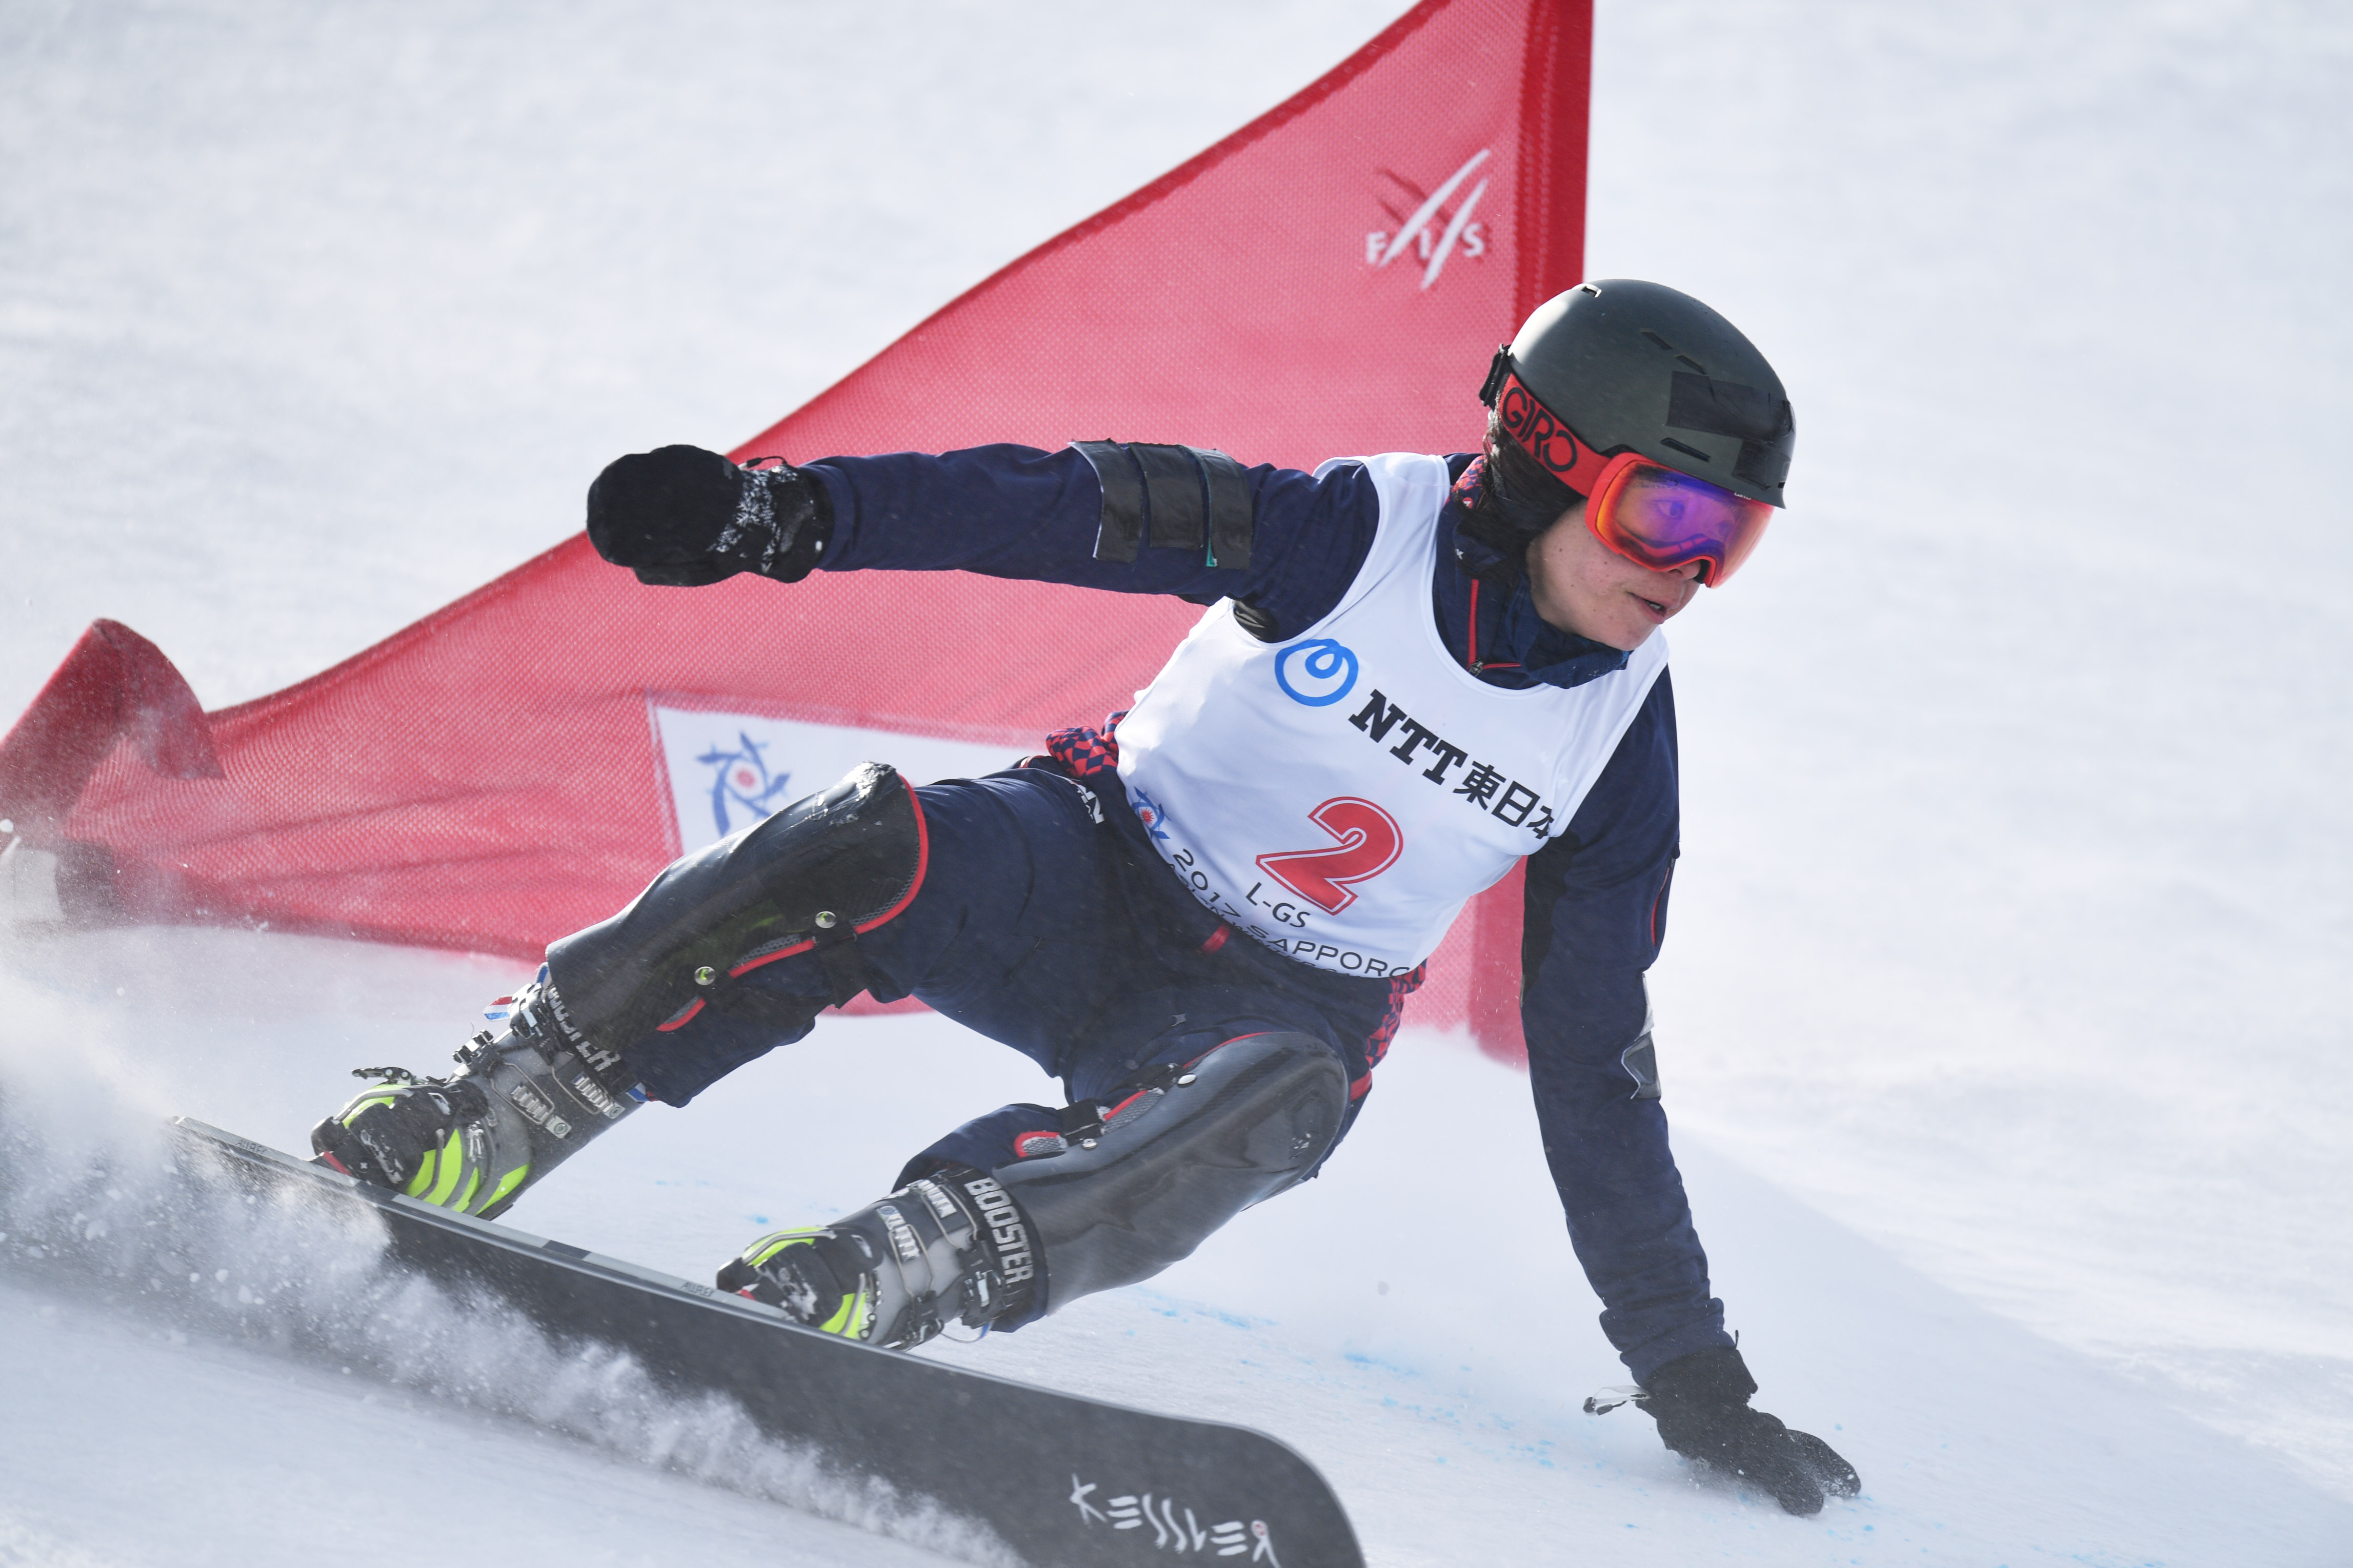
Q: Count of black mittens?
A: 2